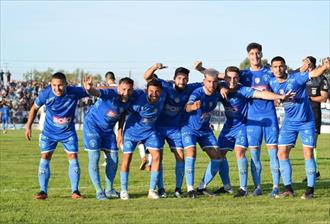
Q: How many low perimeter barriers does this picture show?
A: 1